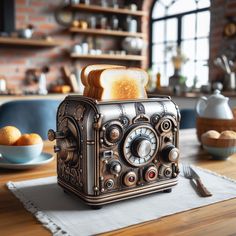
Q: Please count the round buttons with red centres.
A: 2